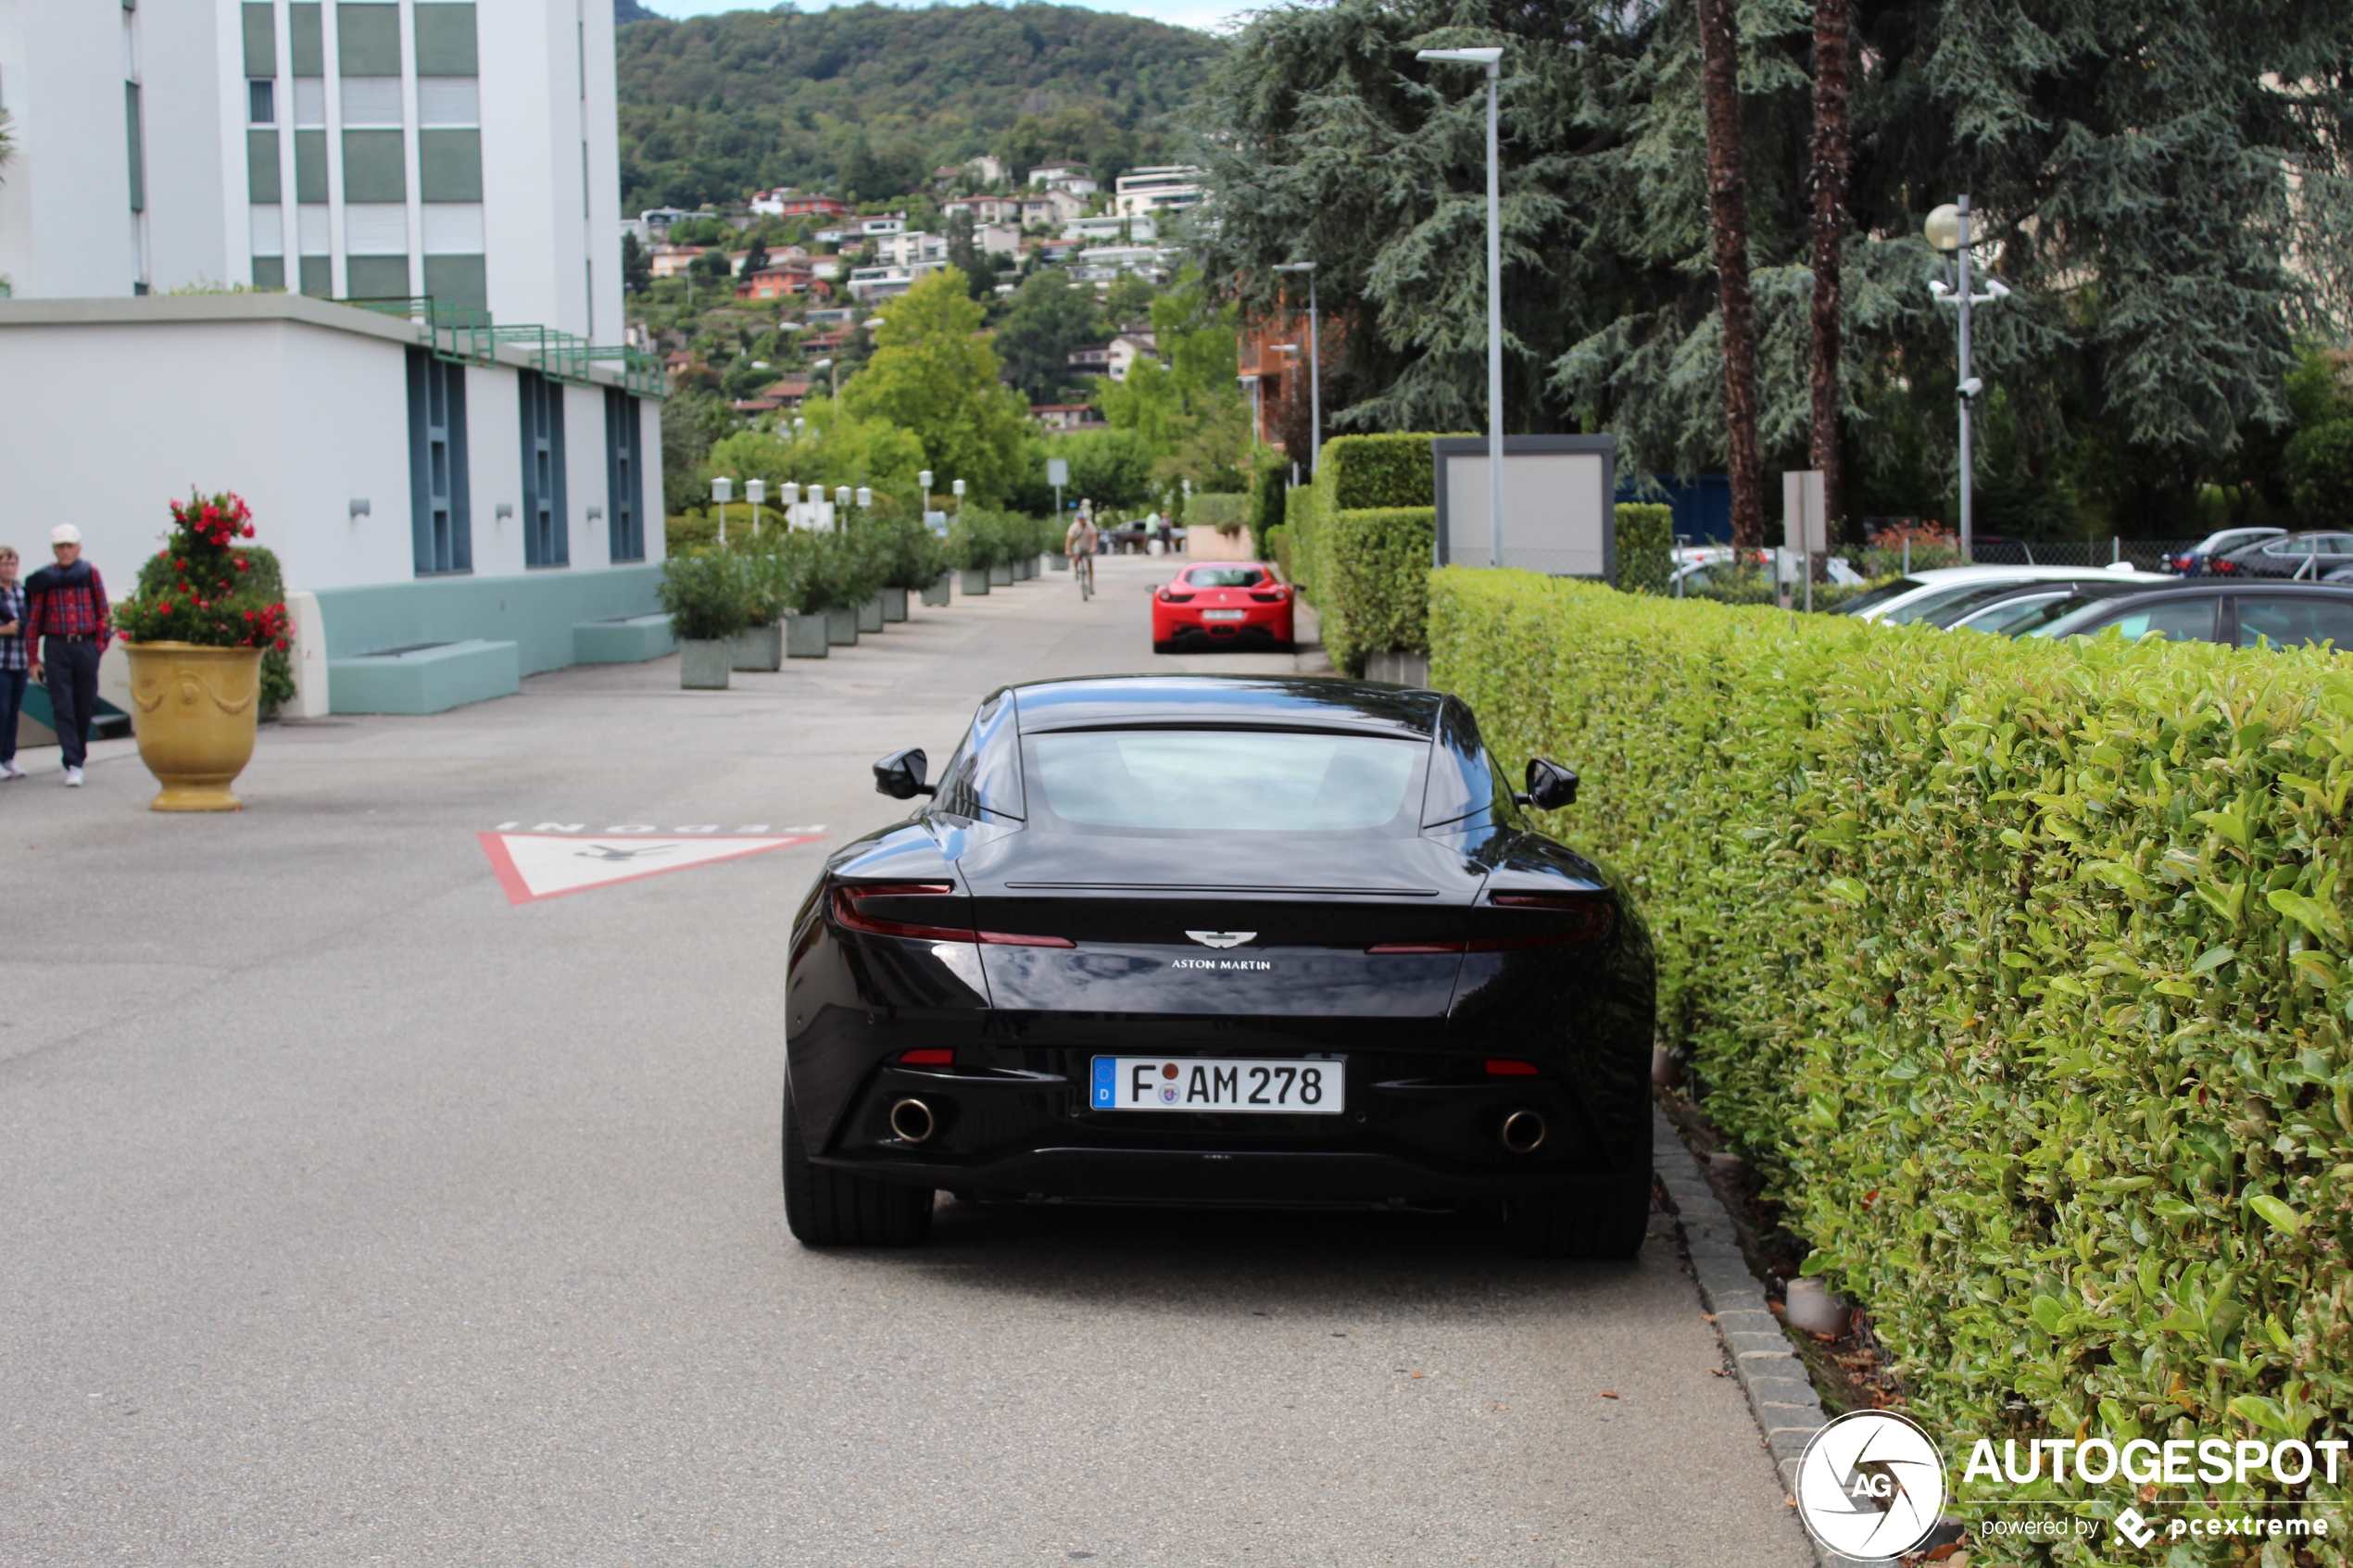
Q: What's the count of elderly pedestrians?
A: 2